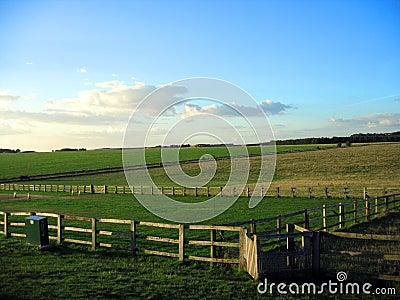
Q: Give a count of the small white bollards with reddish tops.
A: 4